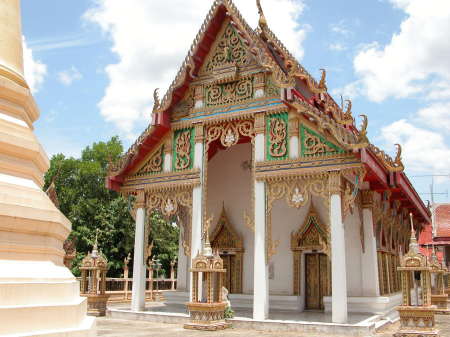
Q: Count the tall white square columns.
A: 4